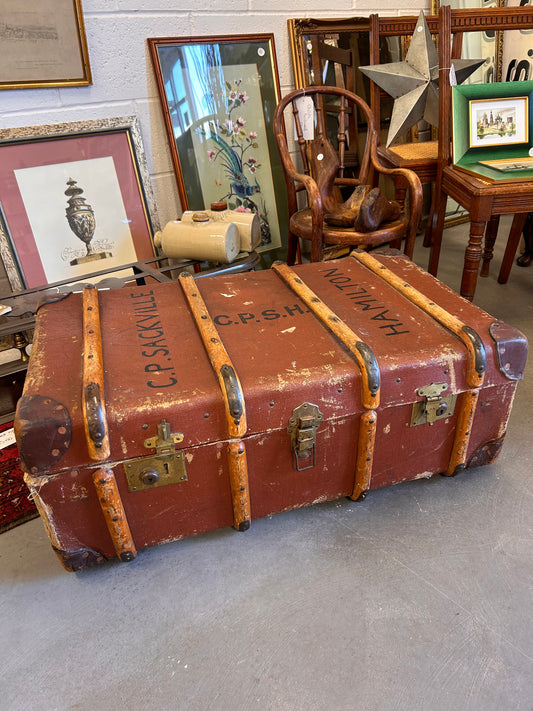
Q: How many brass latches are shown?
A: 3